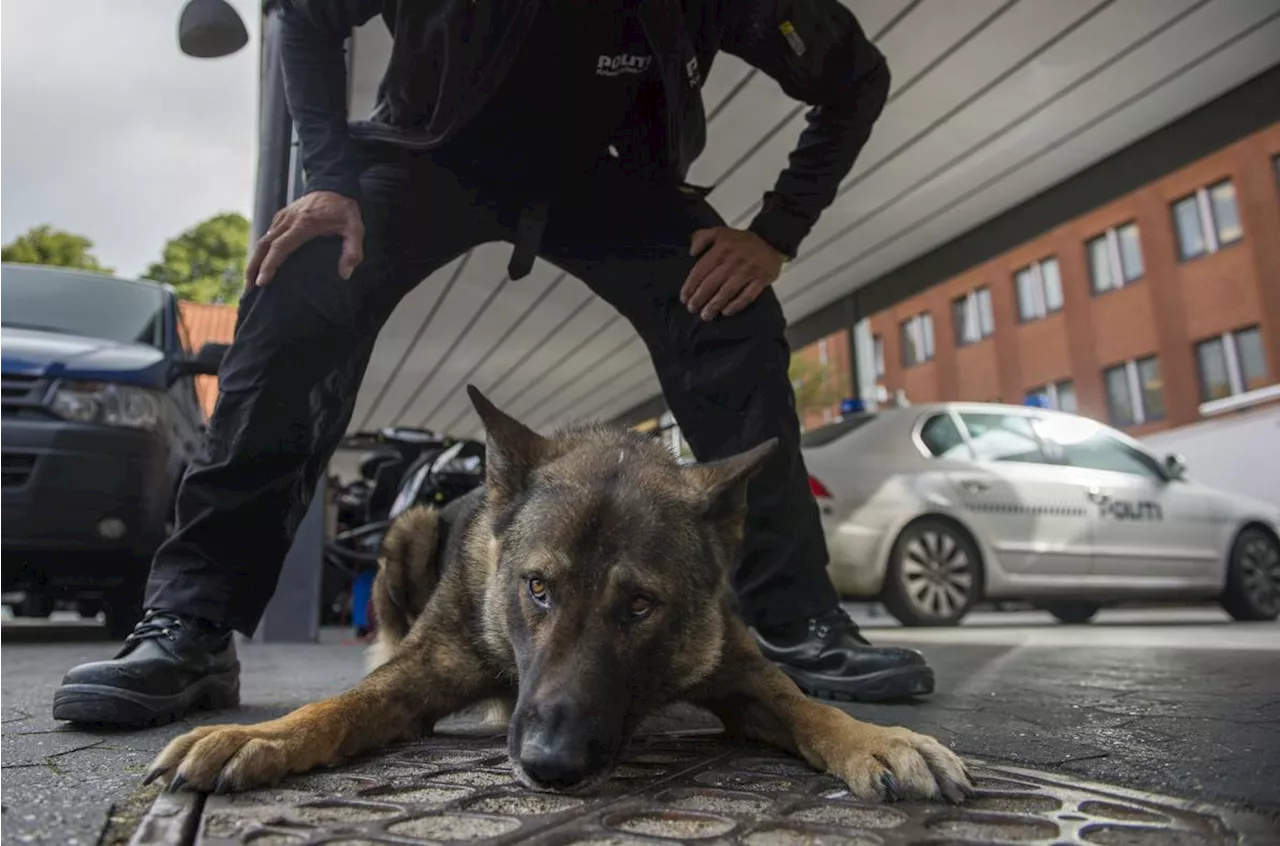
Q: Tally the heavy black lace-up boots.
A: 2